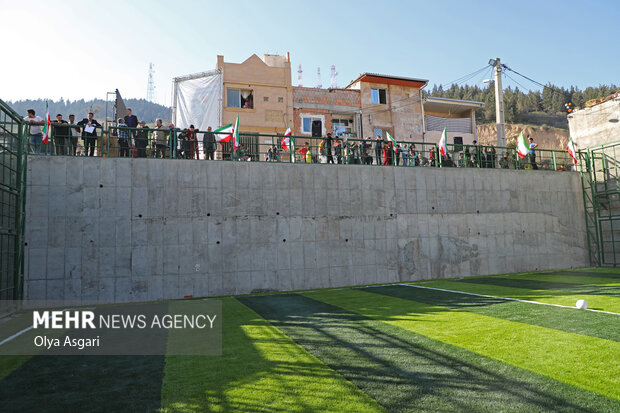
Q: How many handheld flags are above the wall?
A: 8